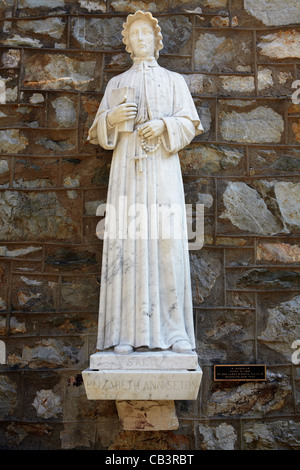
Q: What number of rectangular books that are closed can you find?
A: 1